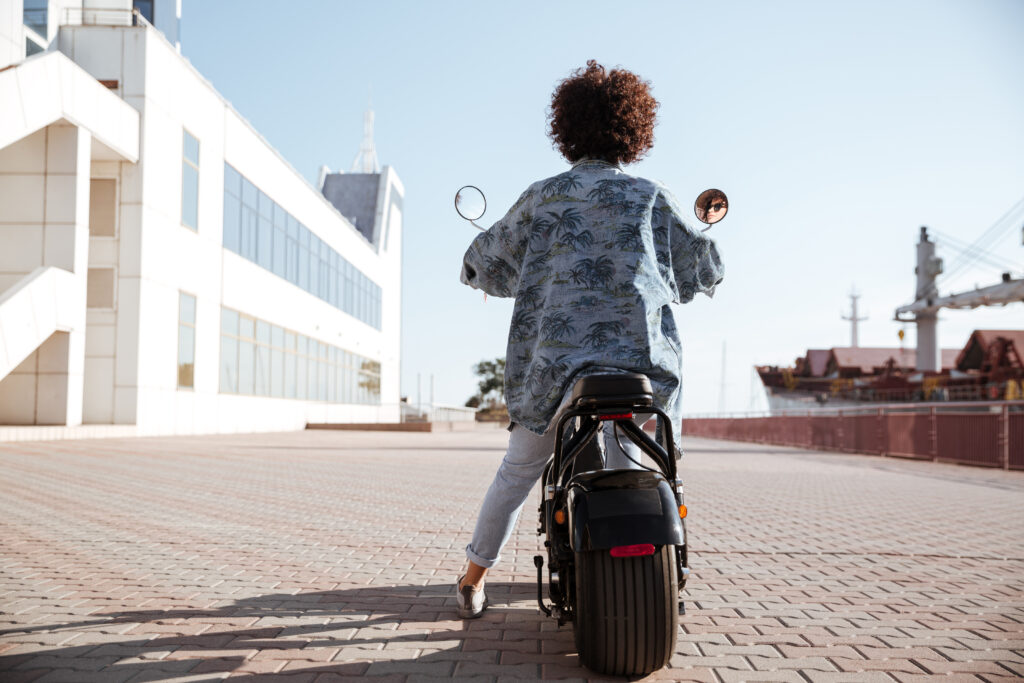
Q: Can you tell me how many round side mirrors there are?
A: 2